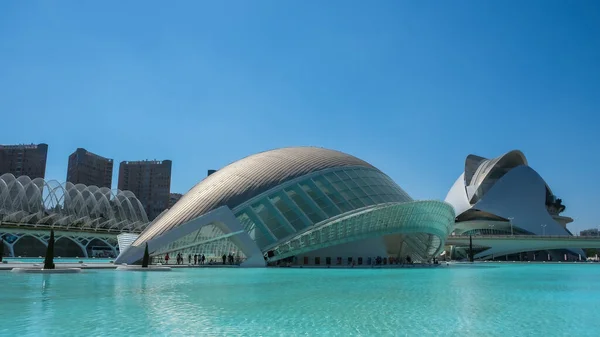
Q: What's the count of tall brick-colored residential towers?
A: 3